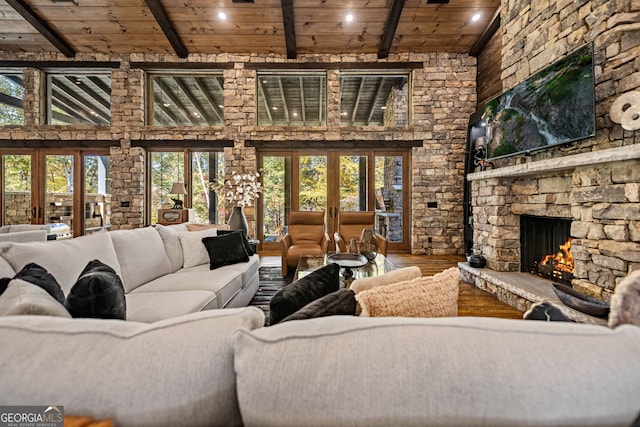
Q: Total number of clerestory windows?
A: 5